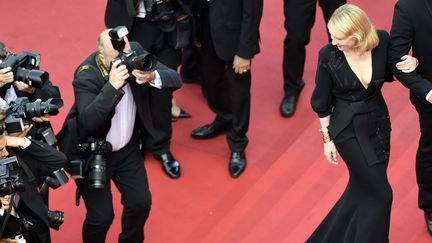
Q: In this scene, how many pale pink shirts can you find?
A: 1